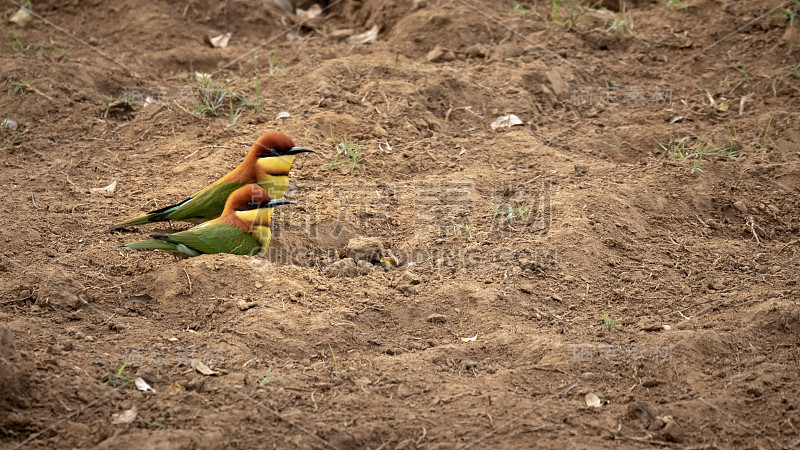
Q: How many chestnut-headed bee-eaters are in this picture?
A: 2